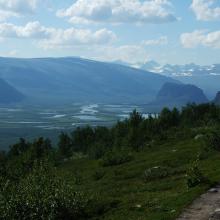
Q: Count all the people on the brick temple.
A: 0